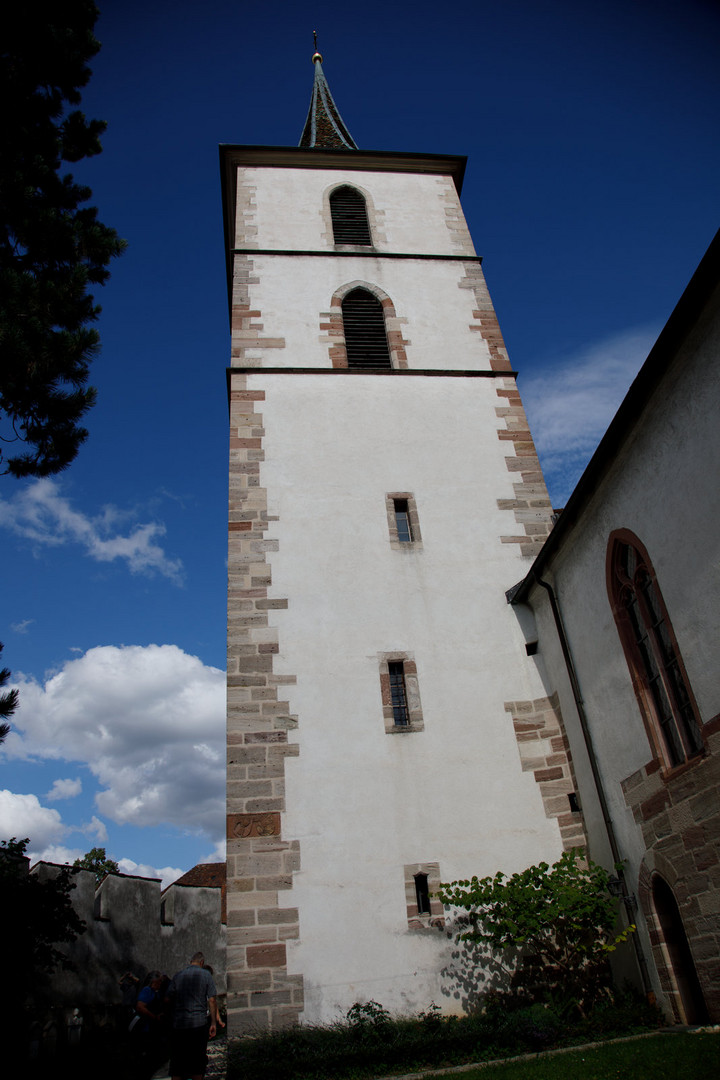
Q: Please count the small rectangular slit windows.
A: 3